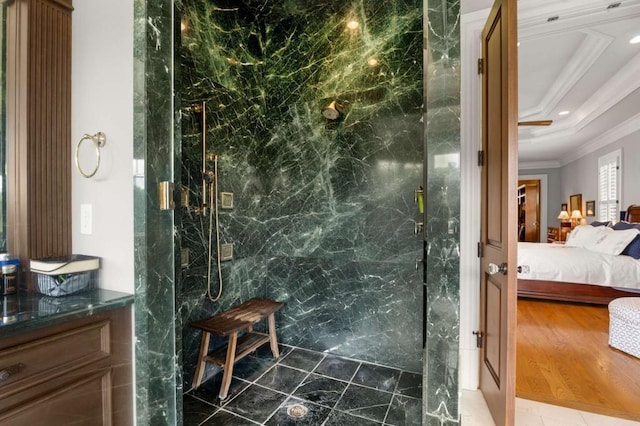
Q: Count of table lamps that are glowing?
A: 2